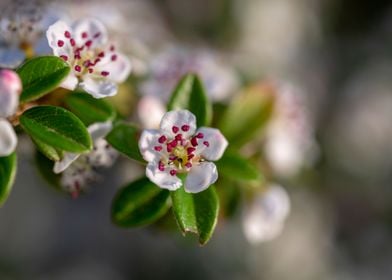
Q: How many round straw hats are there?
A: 0